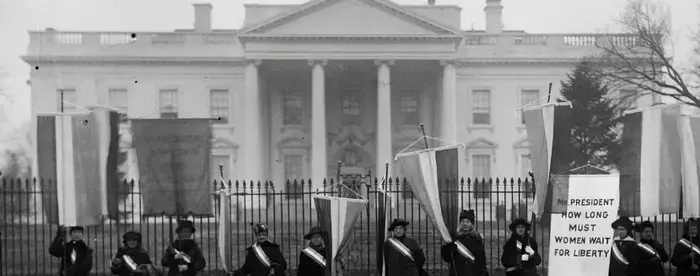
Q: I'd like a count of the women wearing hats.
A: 11